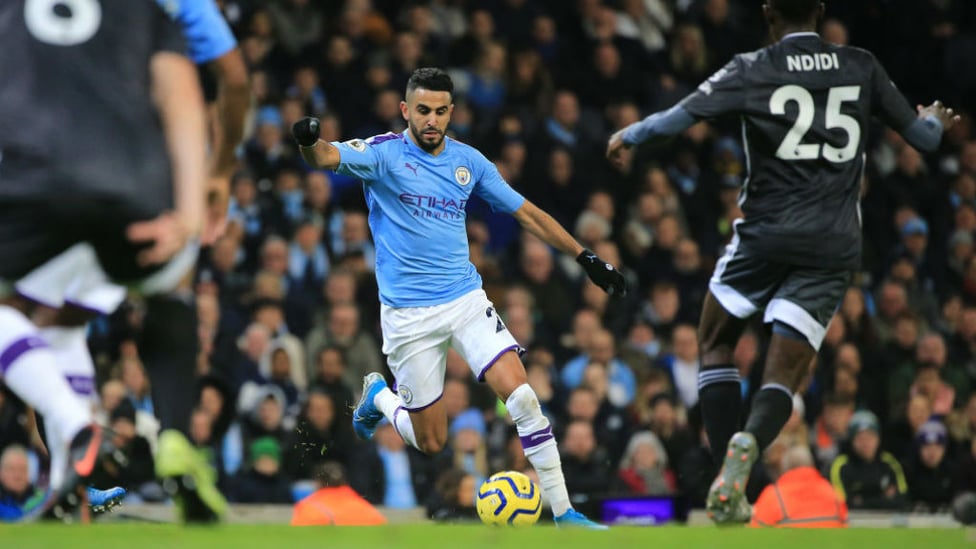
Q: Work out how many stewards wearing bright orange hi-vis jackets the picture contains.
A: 2